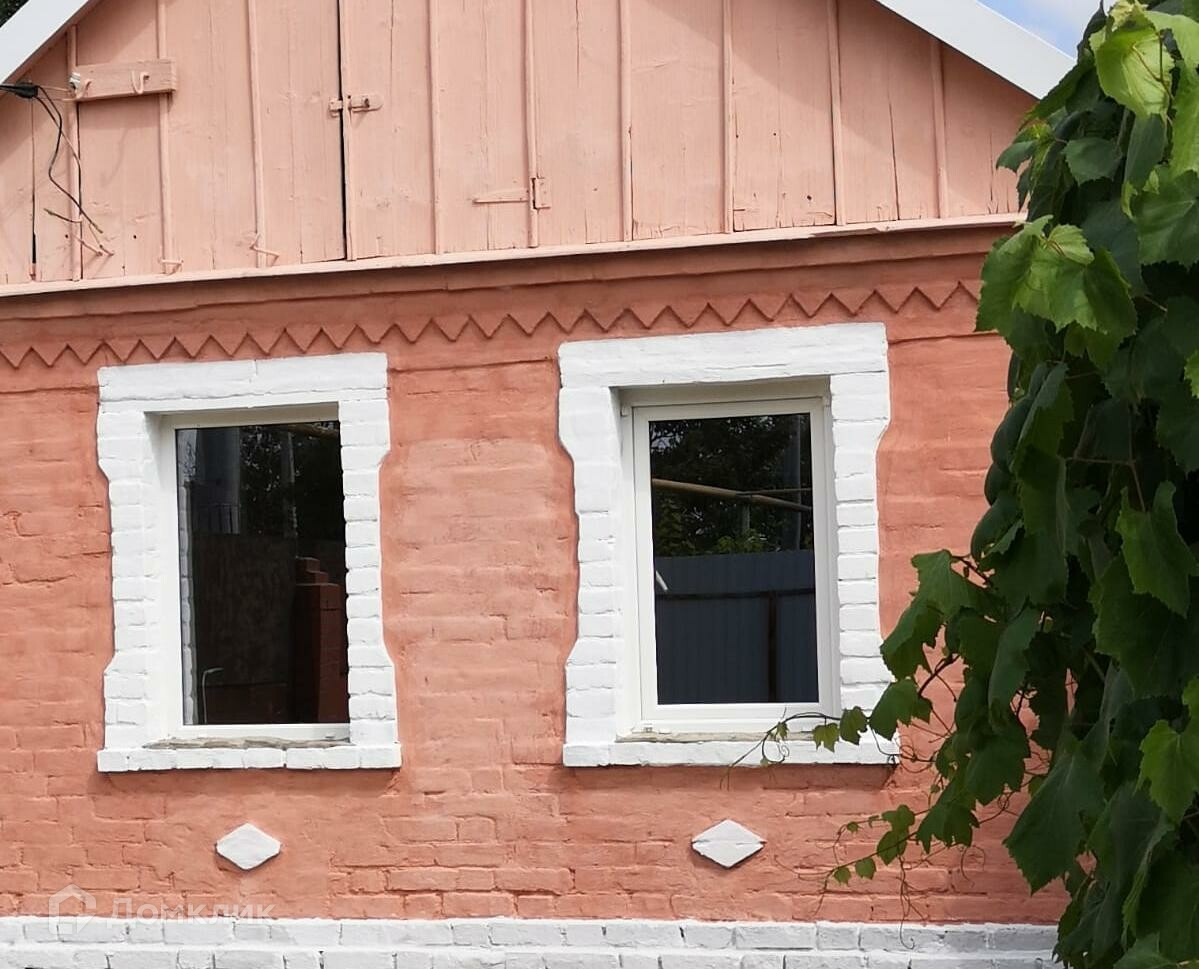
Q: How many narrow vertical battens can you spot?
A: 10